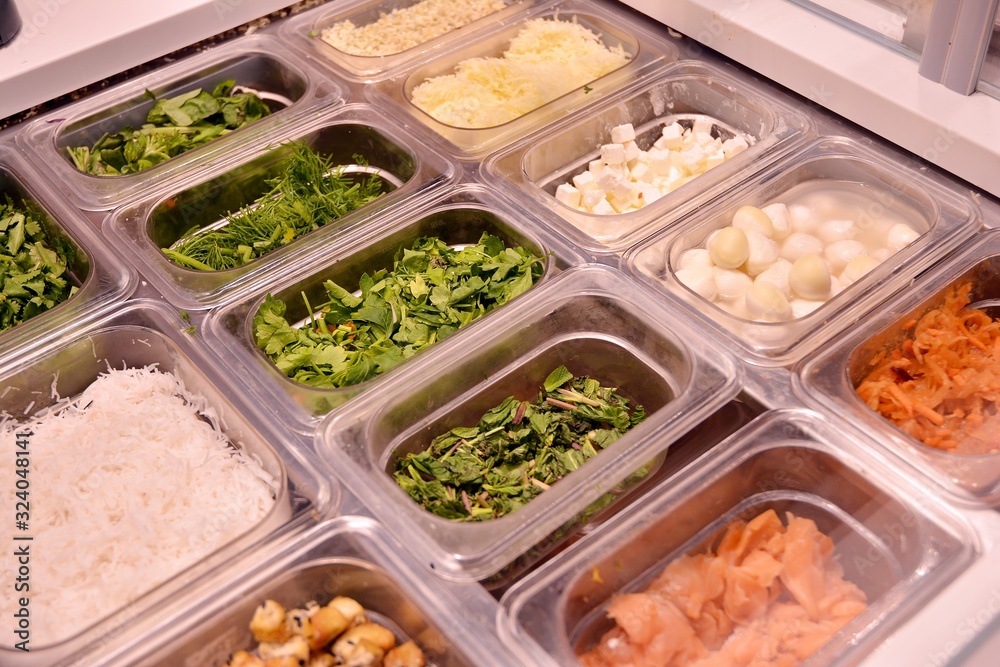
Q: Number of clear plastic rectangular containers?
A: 13